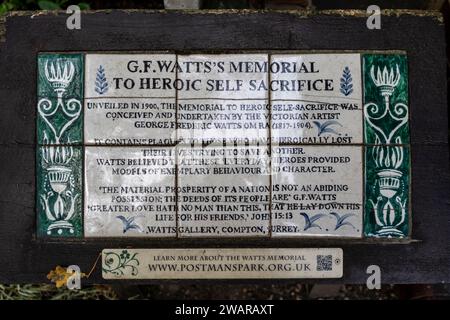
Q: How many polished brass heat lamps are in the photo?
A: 0